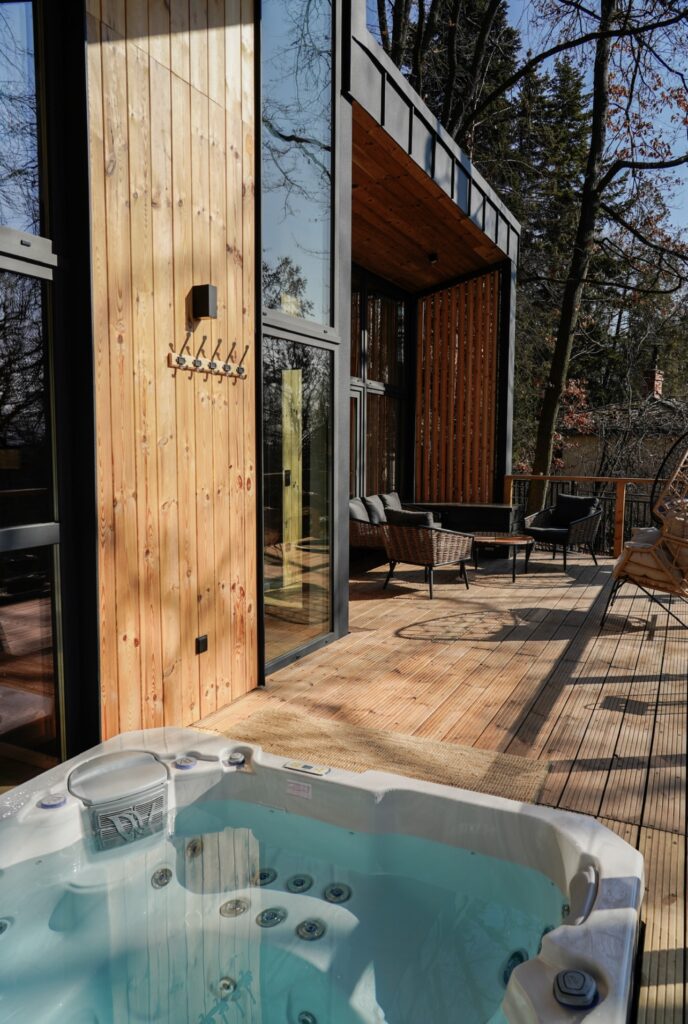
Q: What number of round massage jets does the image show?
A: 14